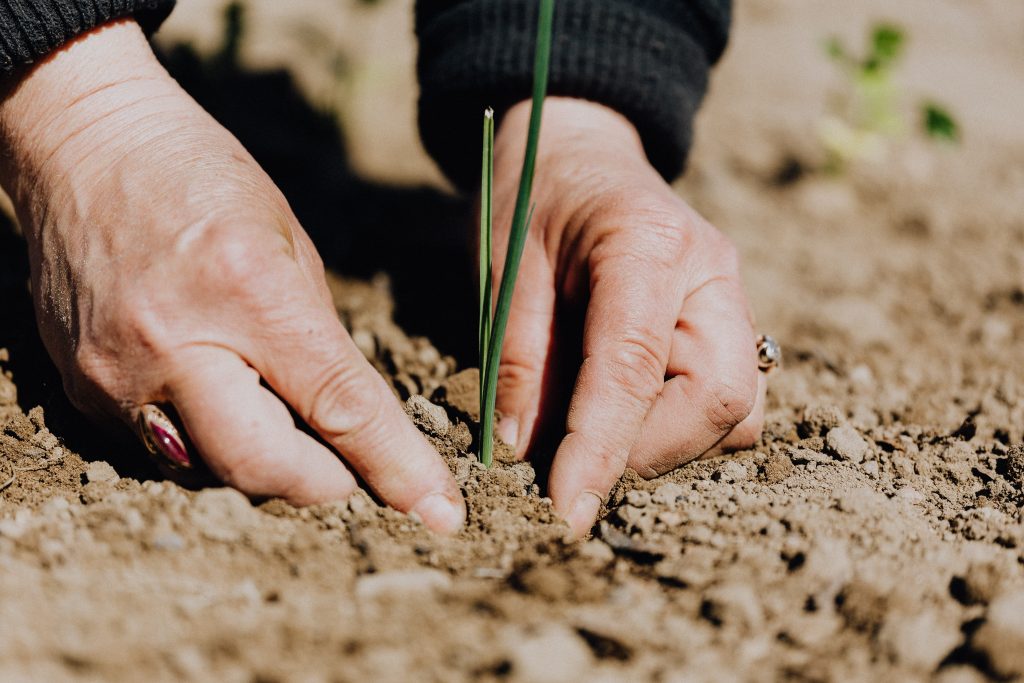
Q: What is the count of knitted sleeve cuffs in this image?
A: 2